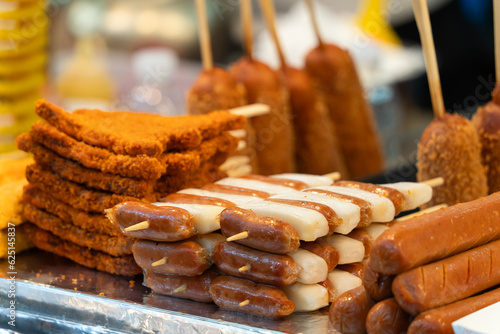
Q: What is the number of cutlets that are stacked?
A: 7